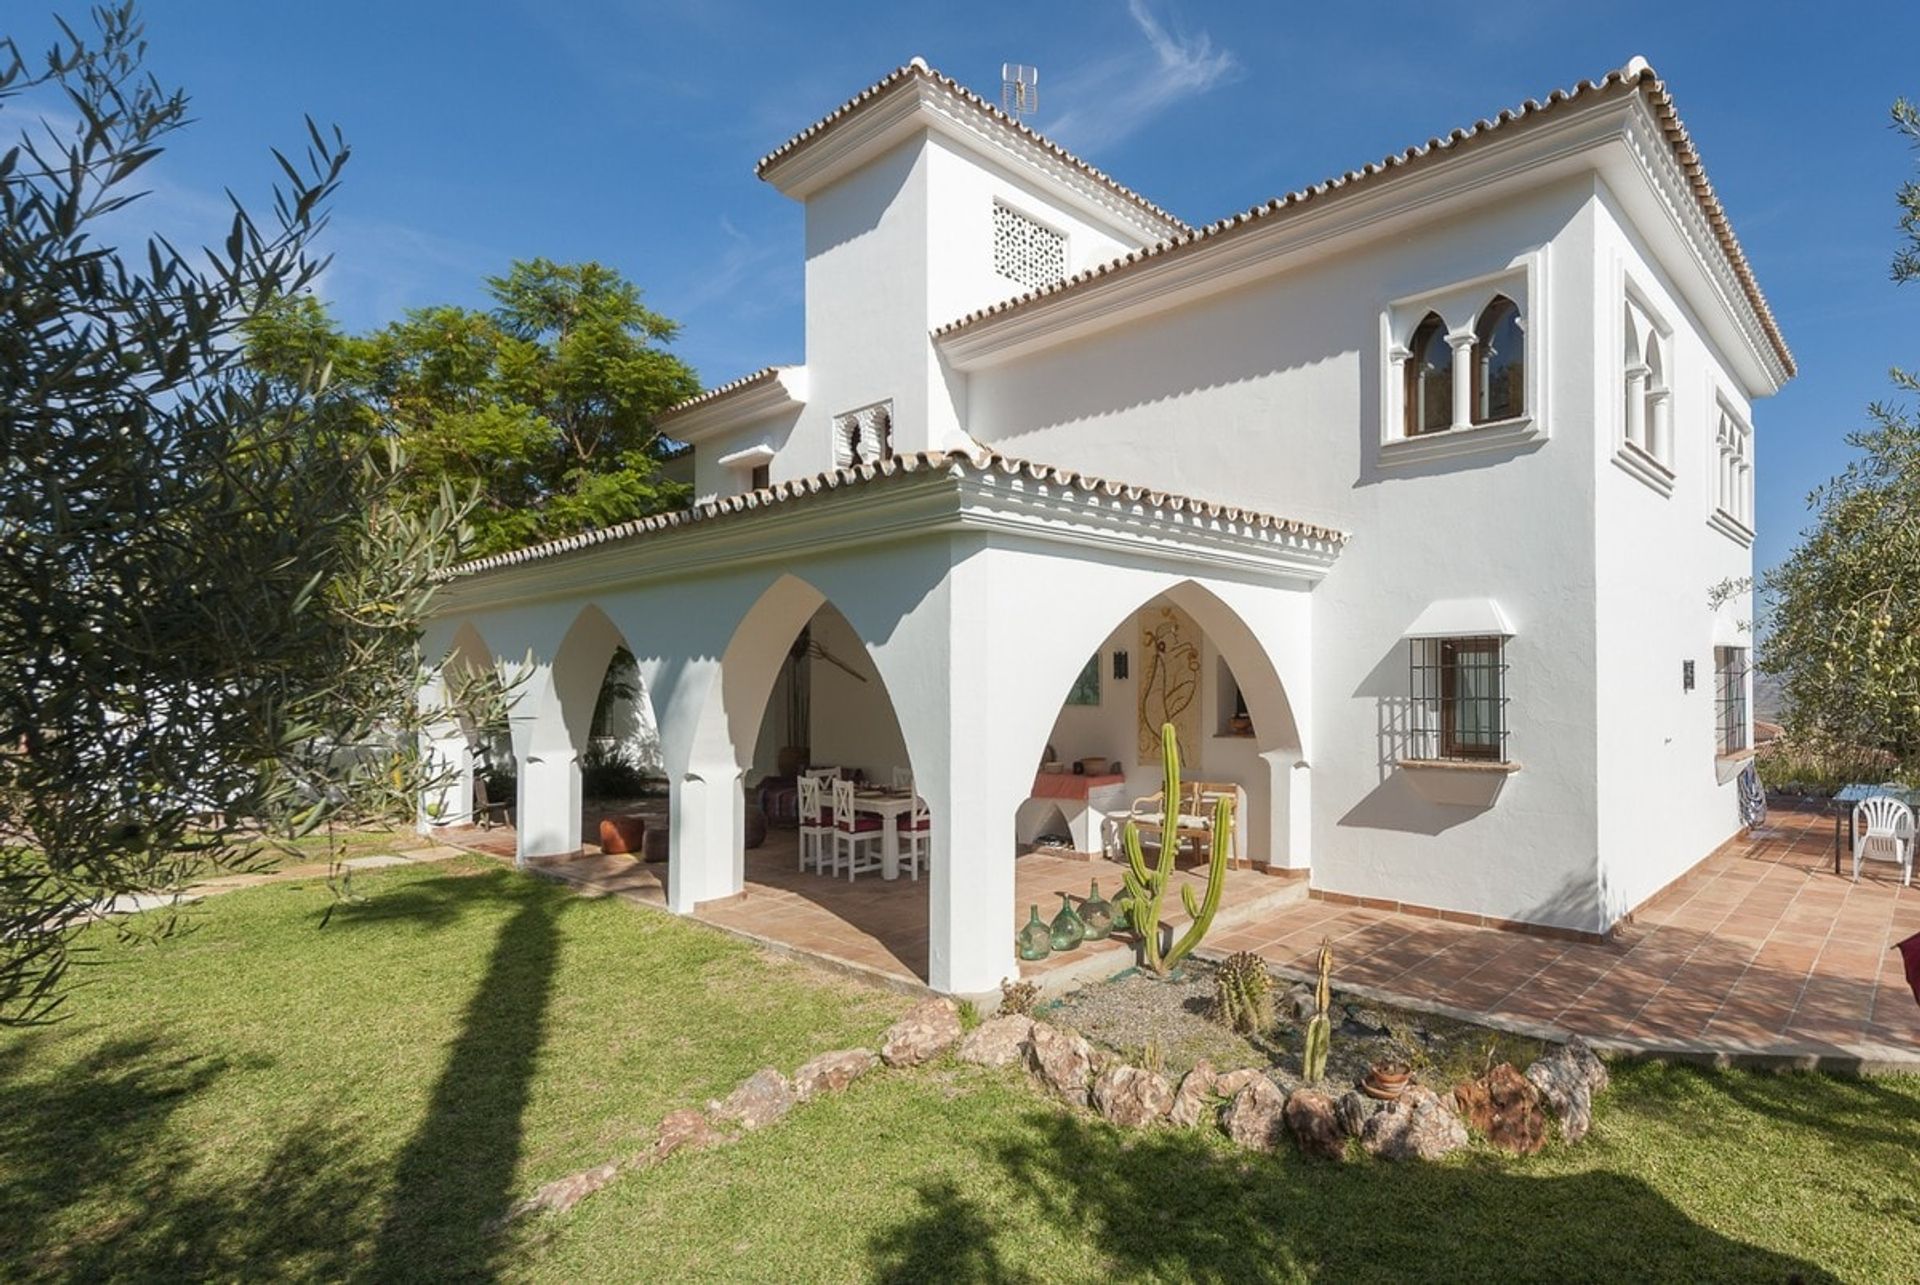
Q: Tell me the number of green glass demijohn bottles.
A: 4